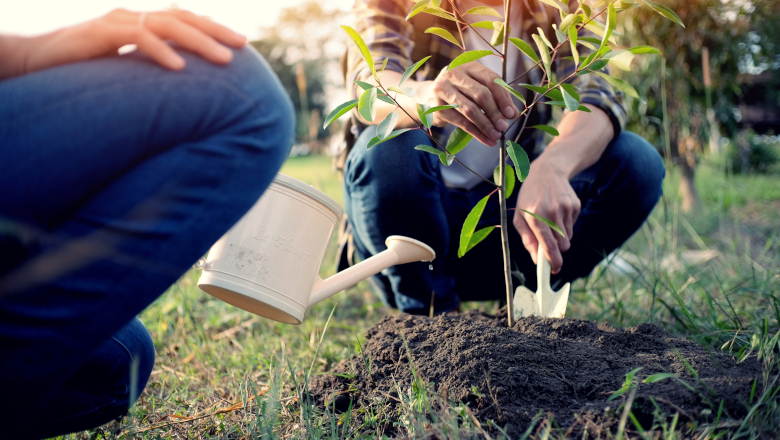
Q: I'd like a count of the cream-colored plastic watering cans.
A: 1